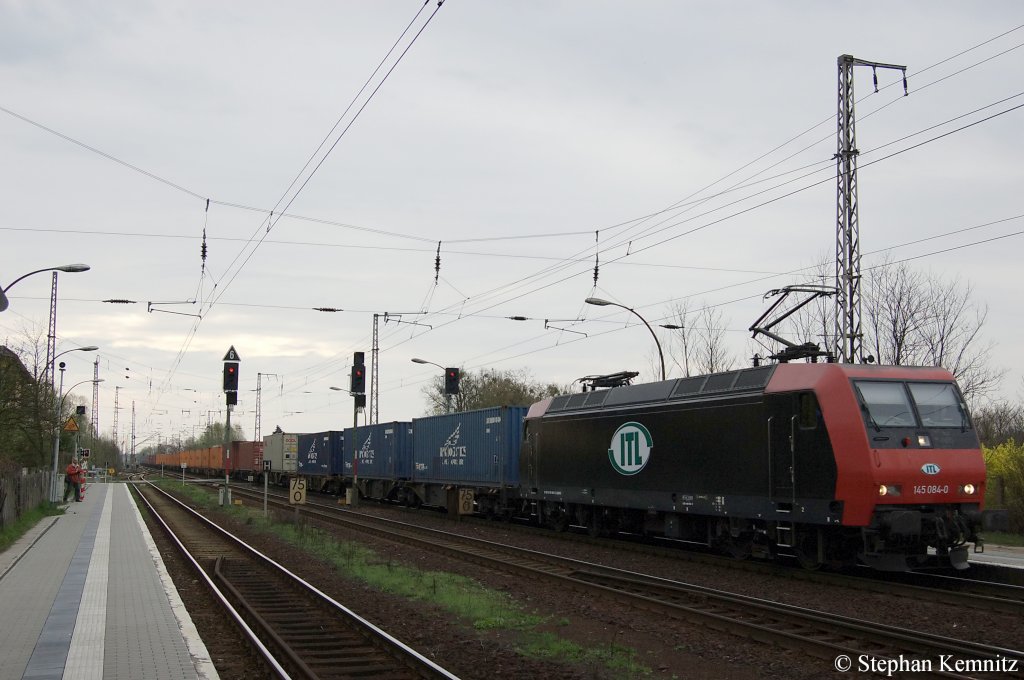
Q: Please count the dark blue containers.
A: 3